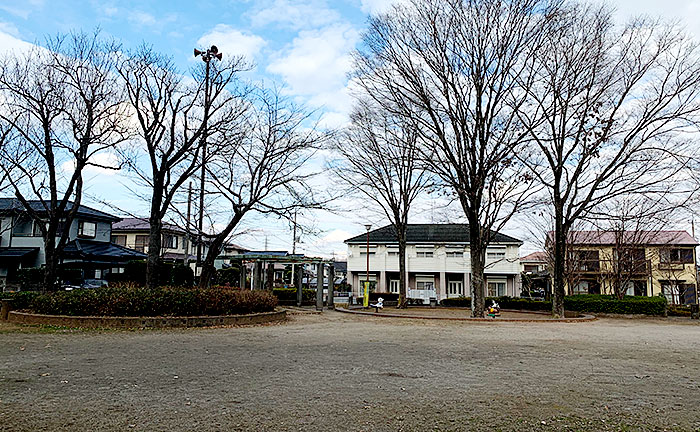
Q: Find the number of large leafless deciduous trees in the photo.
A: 6